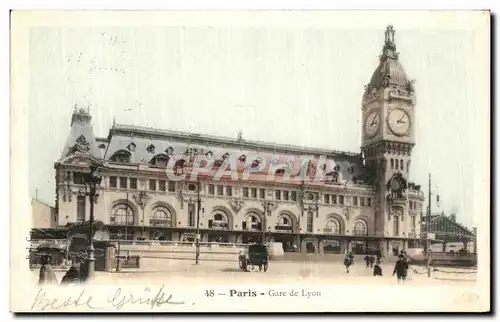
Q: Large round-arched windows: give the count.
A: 7